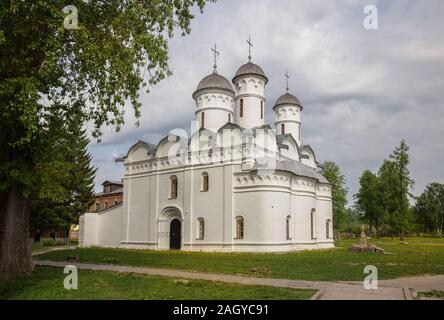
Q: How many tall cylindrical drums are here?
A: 3